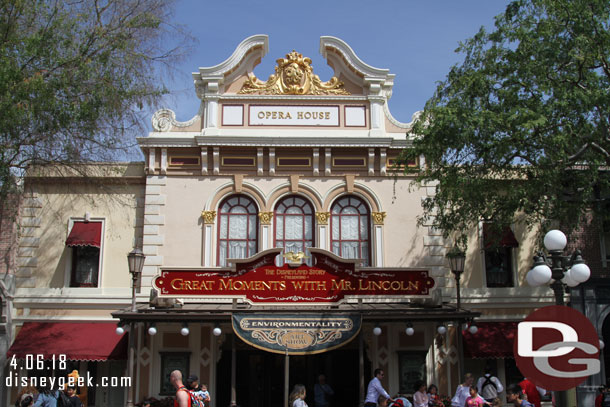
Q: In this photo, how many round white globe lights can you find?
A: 13